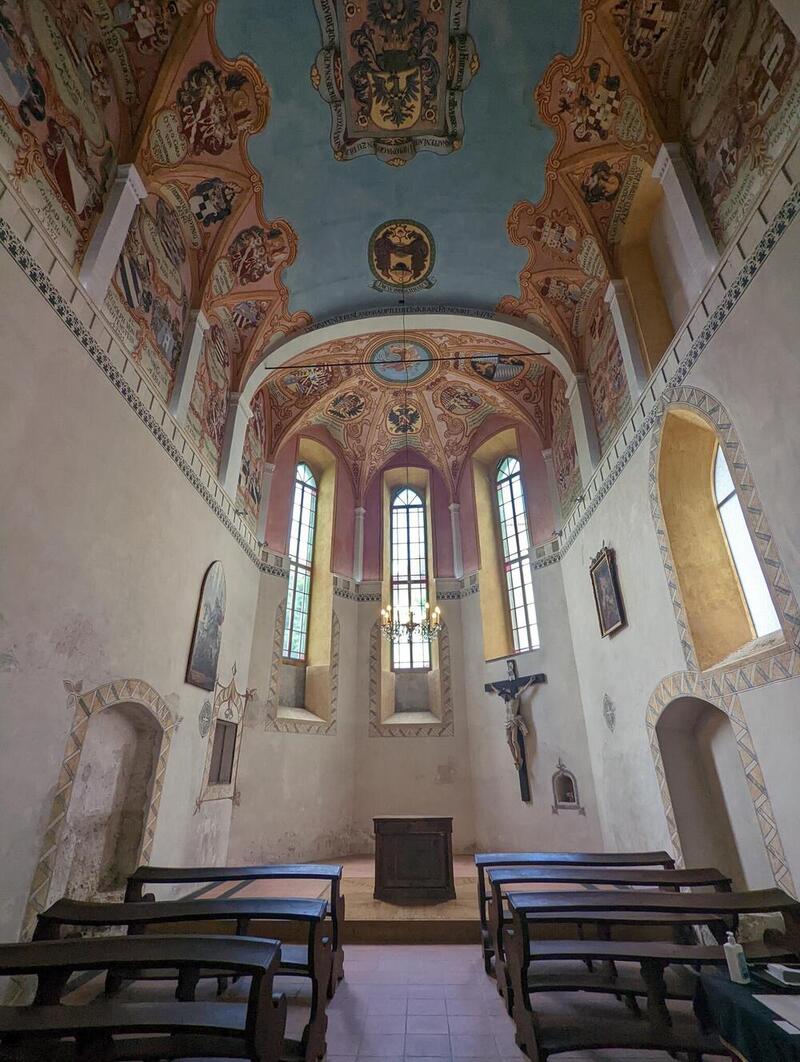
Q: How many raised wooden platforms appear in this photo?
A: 1